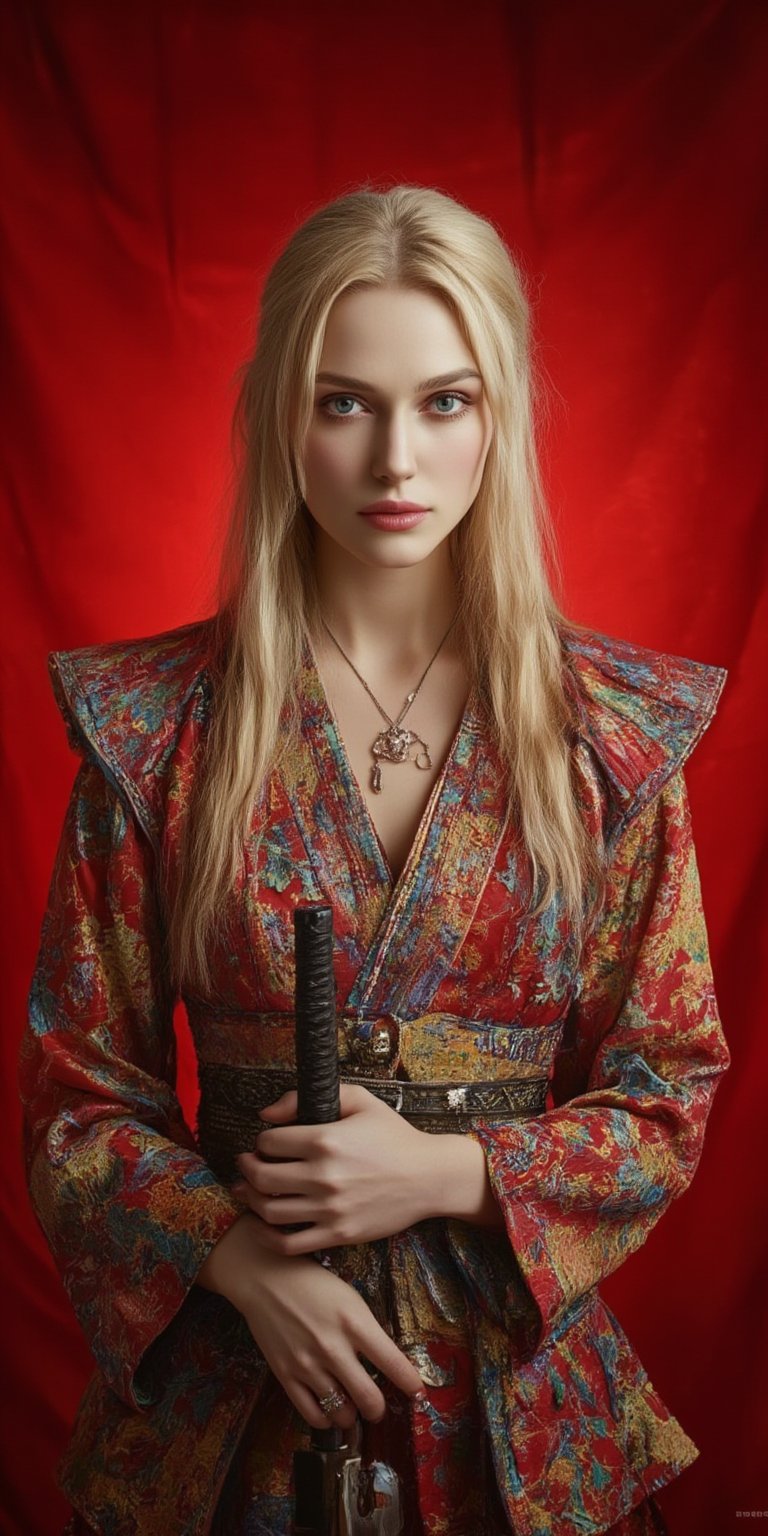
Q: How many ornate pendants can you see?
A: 1